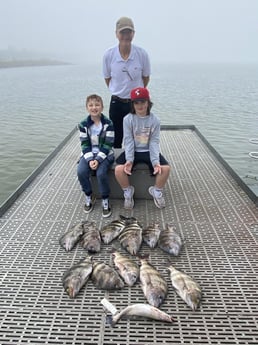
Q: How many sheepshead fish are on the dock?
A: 11